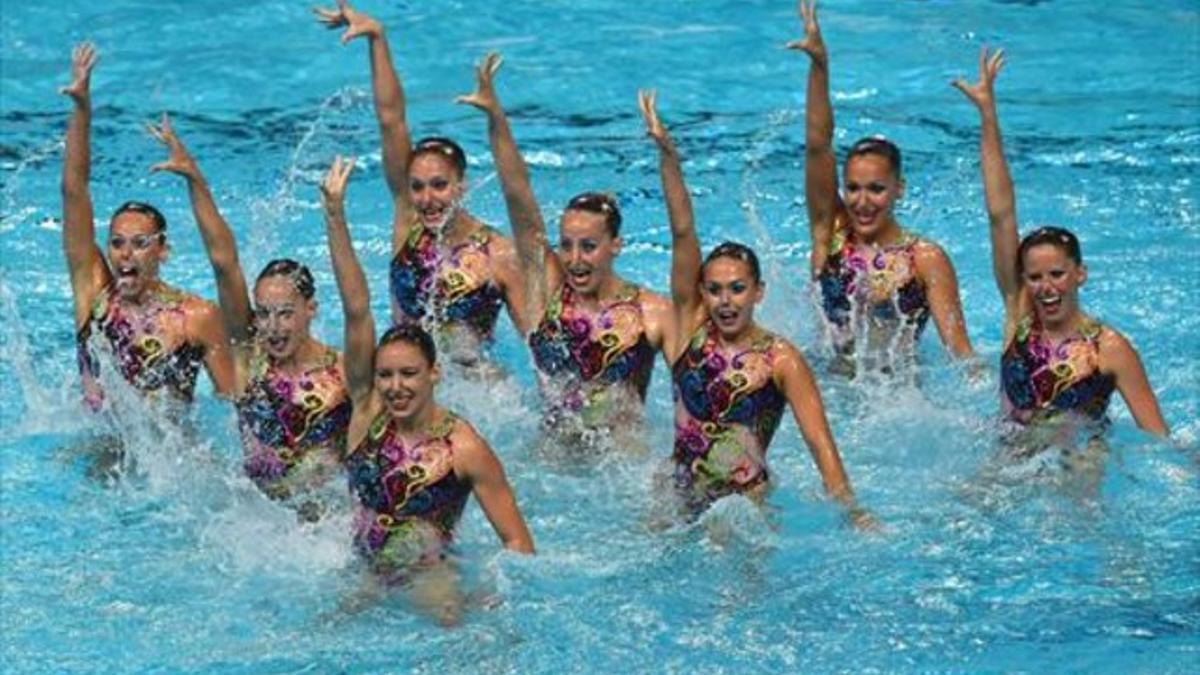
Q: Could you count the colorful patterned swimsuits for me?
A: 8